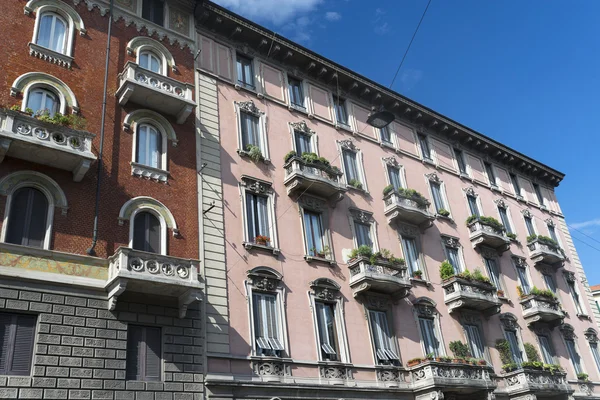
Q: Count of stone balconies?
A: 12